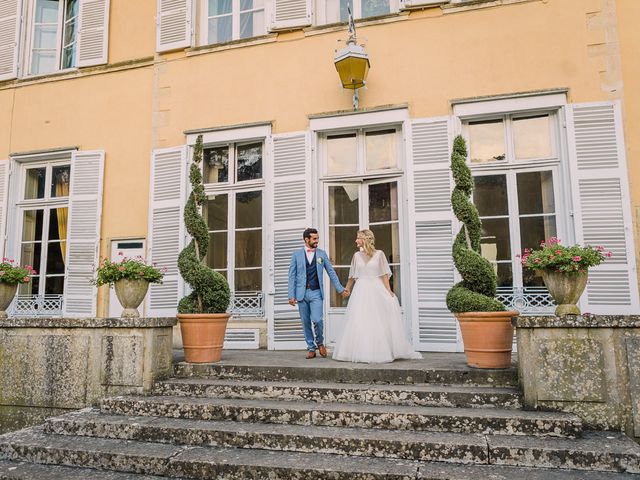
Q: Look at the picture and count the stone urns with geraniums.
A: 3